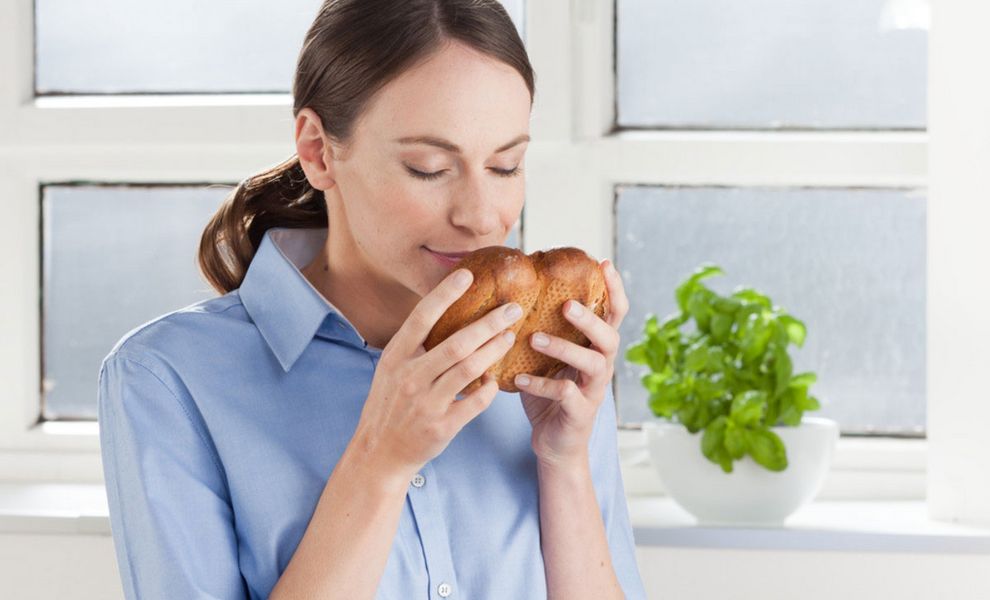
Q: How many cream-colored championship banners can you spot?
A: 0